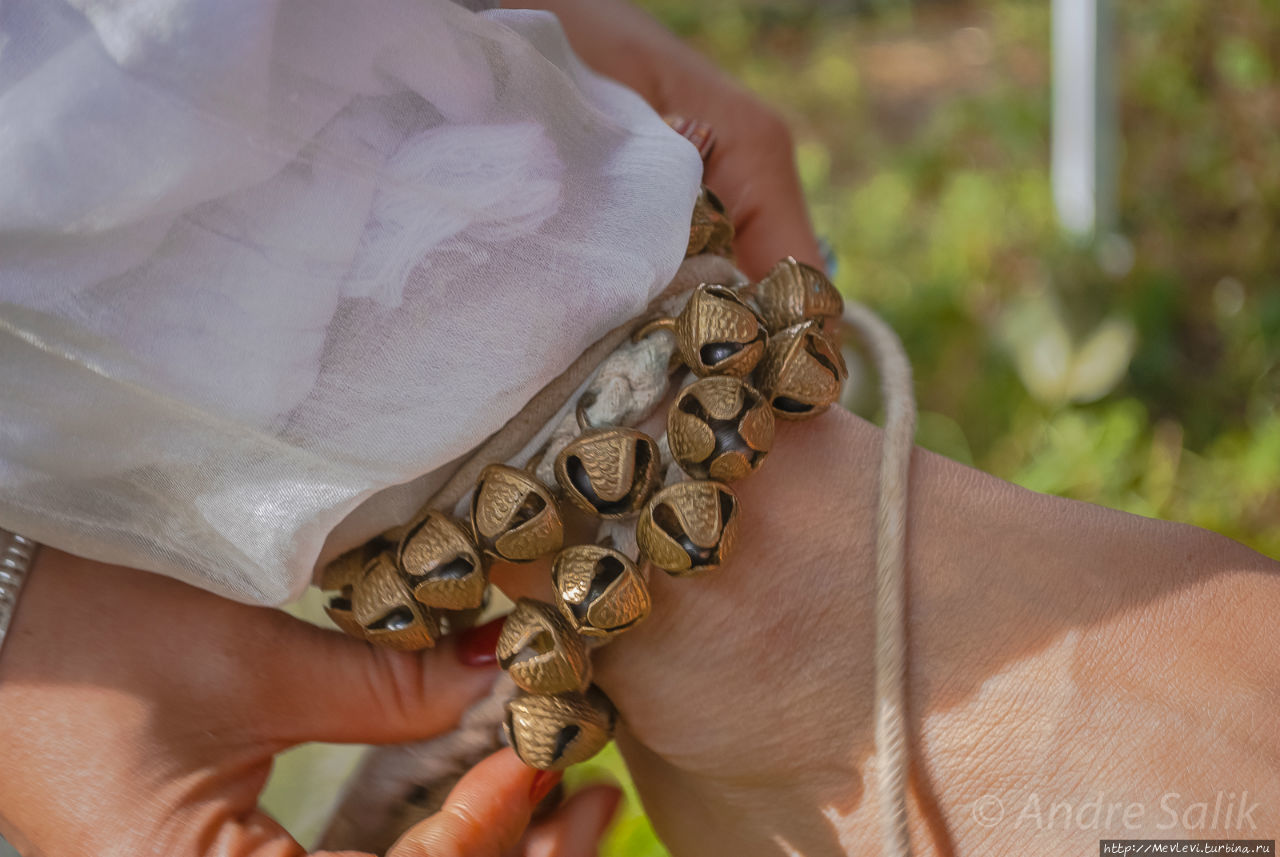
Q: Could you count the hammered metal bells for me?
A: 14